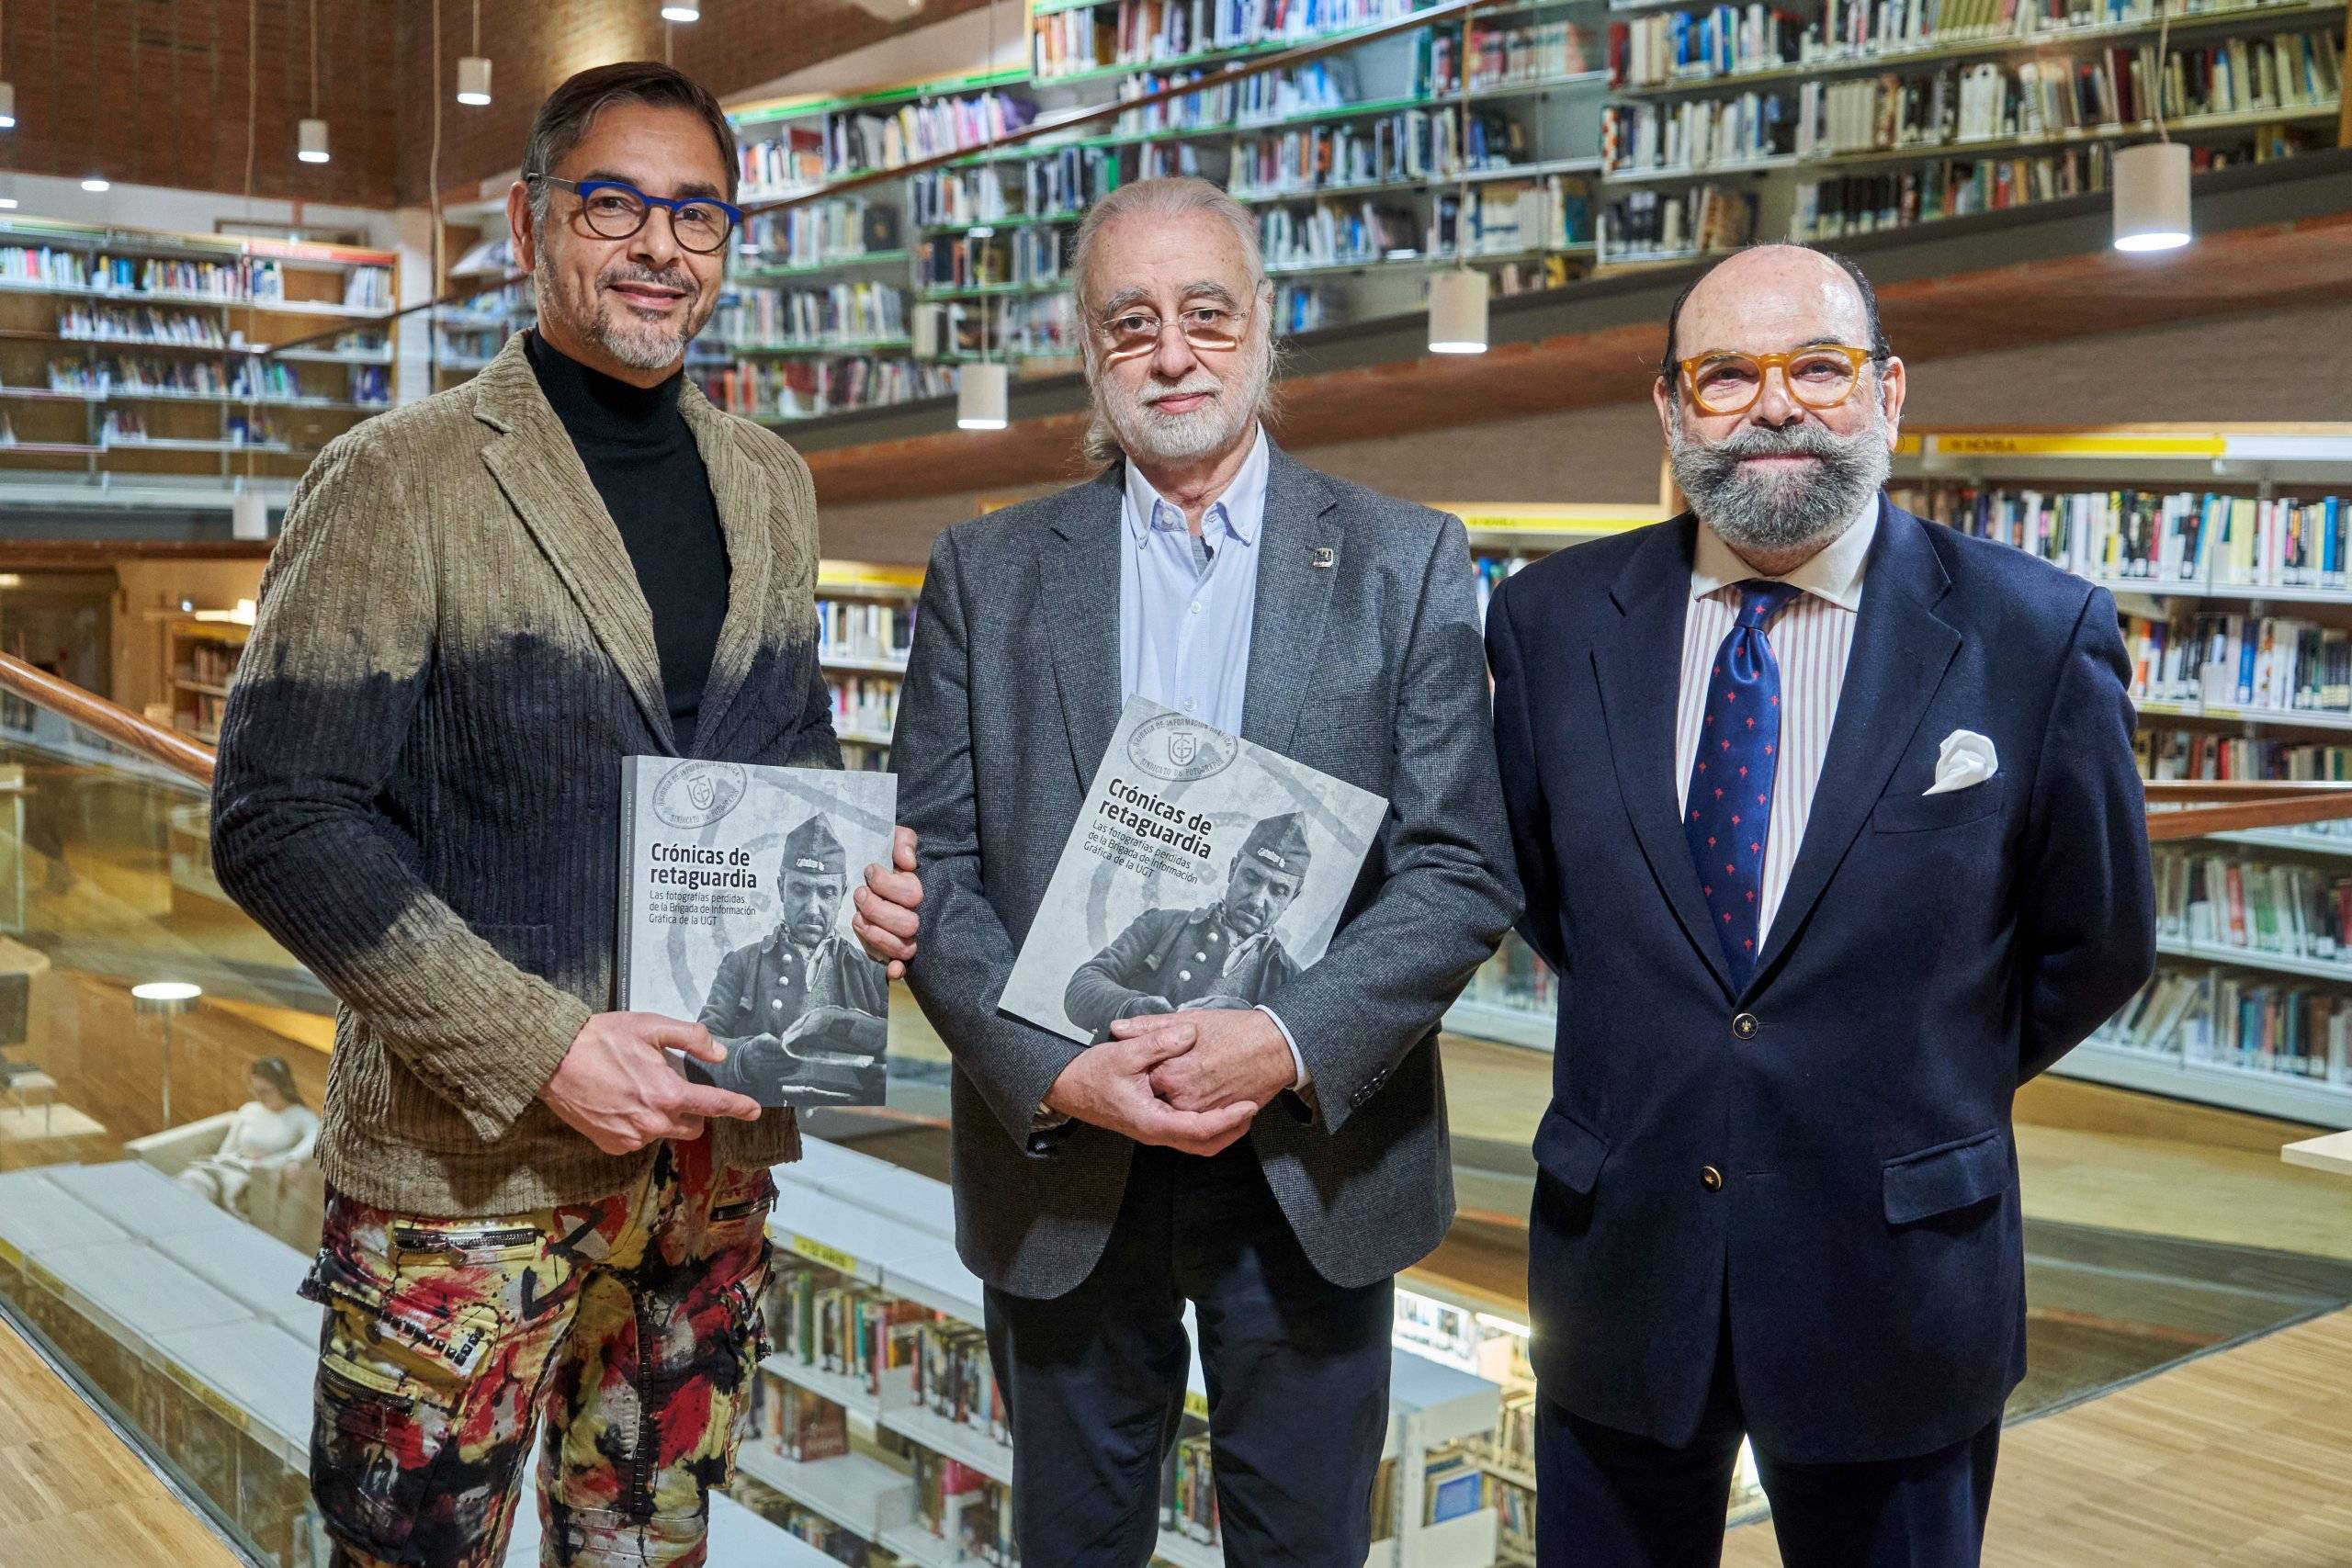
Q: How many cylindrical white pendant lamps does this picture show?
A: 8